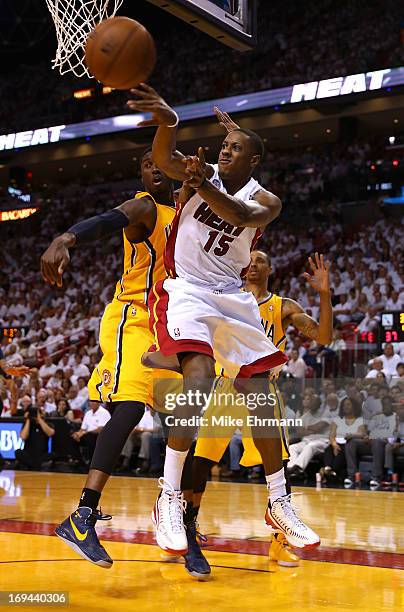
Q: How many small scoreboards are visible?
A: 2